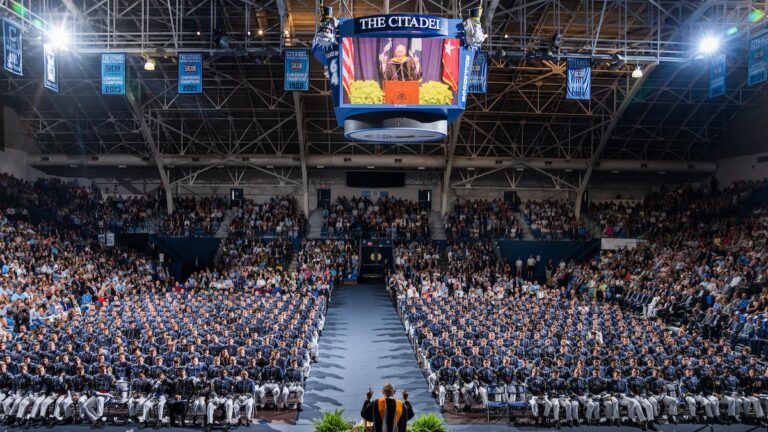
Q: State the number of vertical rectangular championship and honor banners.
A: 9